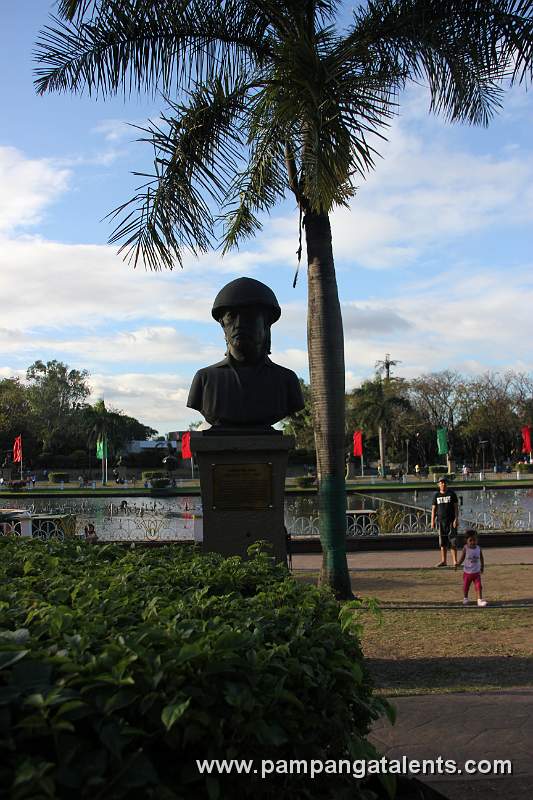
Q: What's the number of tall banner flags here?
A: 6